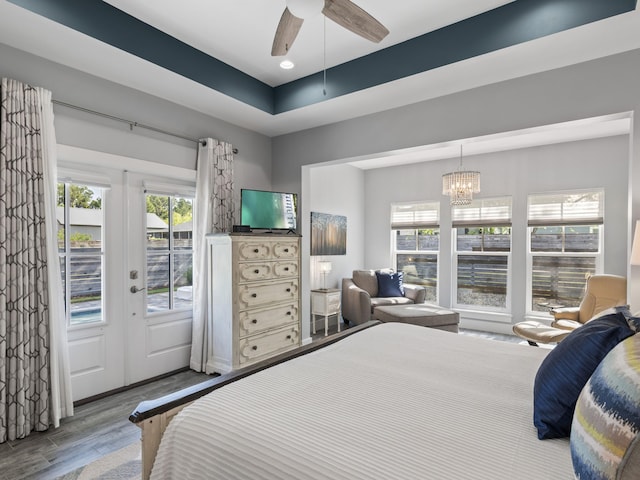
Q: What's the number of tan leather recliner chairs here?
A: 1